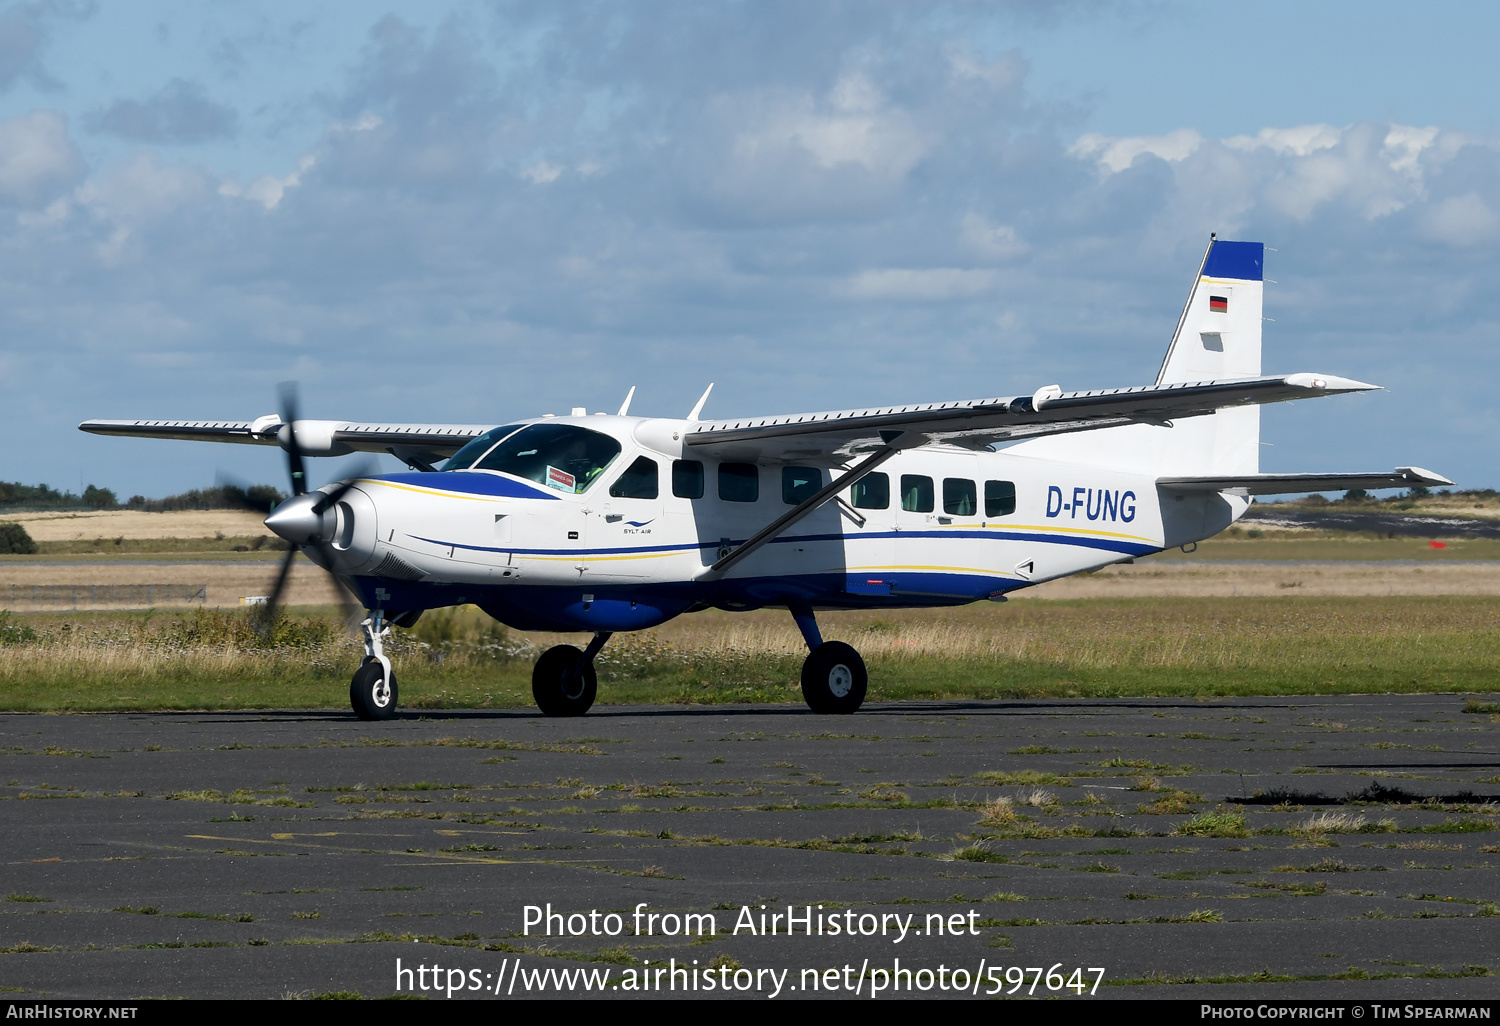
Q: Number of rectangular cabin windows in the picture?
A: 7